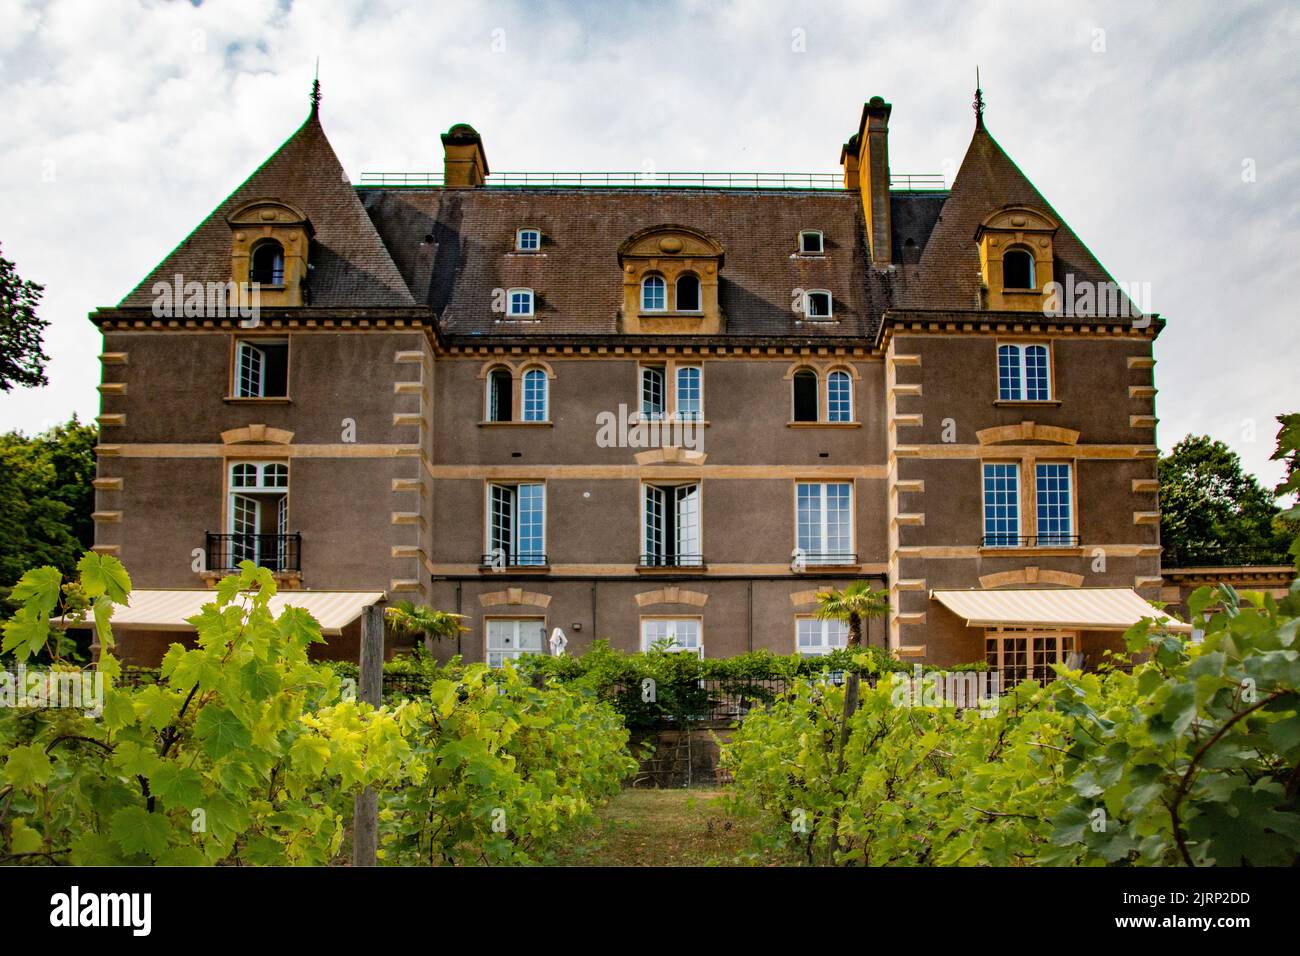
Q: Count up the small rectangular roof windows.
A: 4